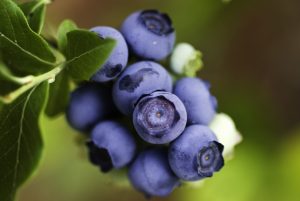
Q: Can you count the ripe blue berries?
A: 9